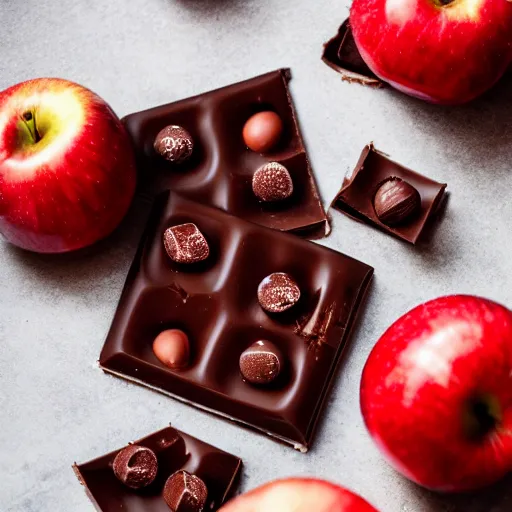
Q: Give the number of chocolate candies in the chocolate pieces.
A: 10